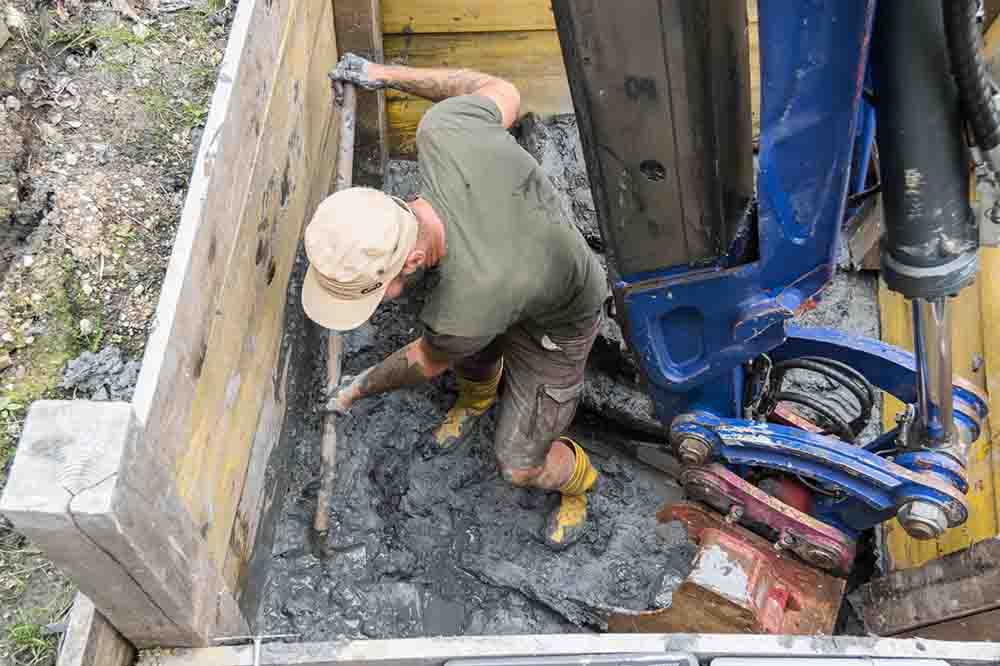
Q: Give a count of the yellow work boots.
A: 2